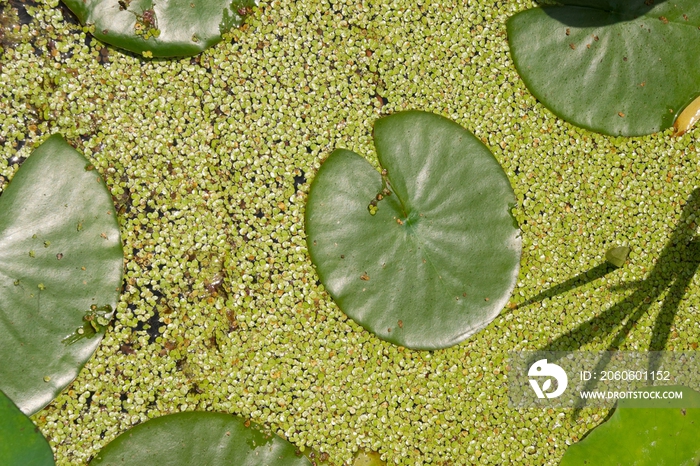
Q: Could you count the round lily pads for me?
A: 7